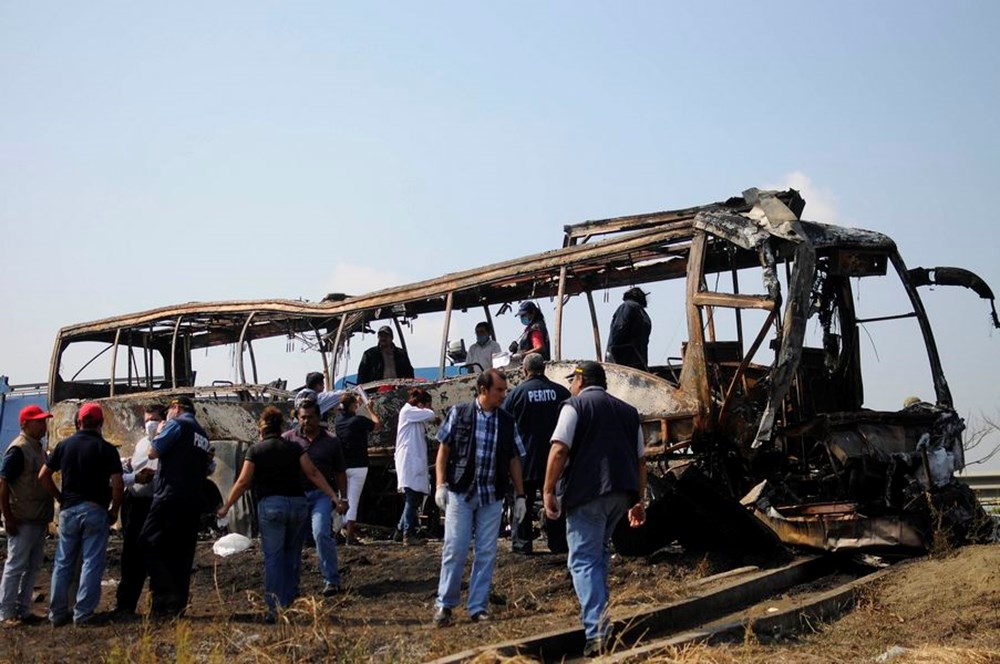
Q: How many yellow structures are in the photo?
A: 0